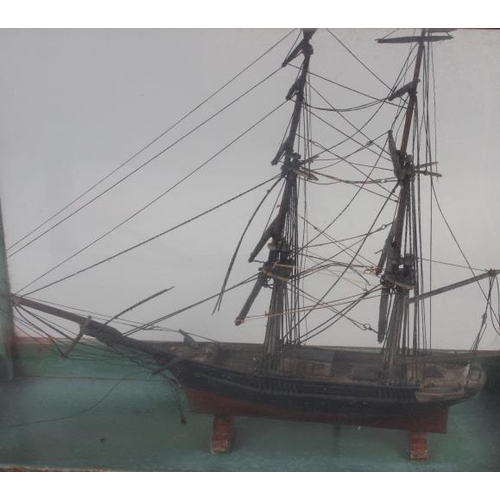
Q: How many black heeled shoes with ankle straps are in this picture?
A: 0